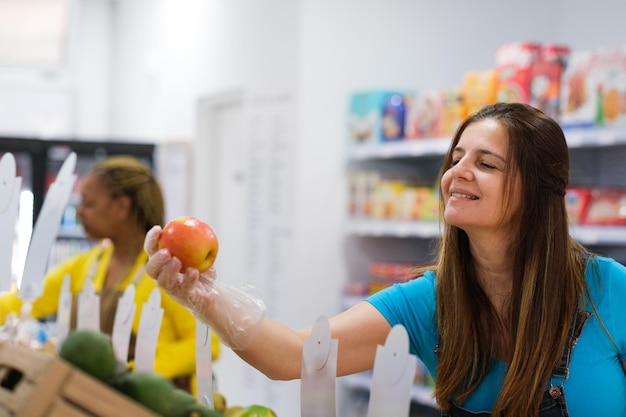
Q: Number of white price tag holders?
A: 9